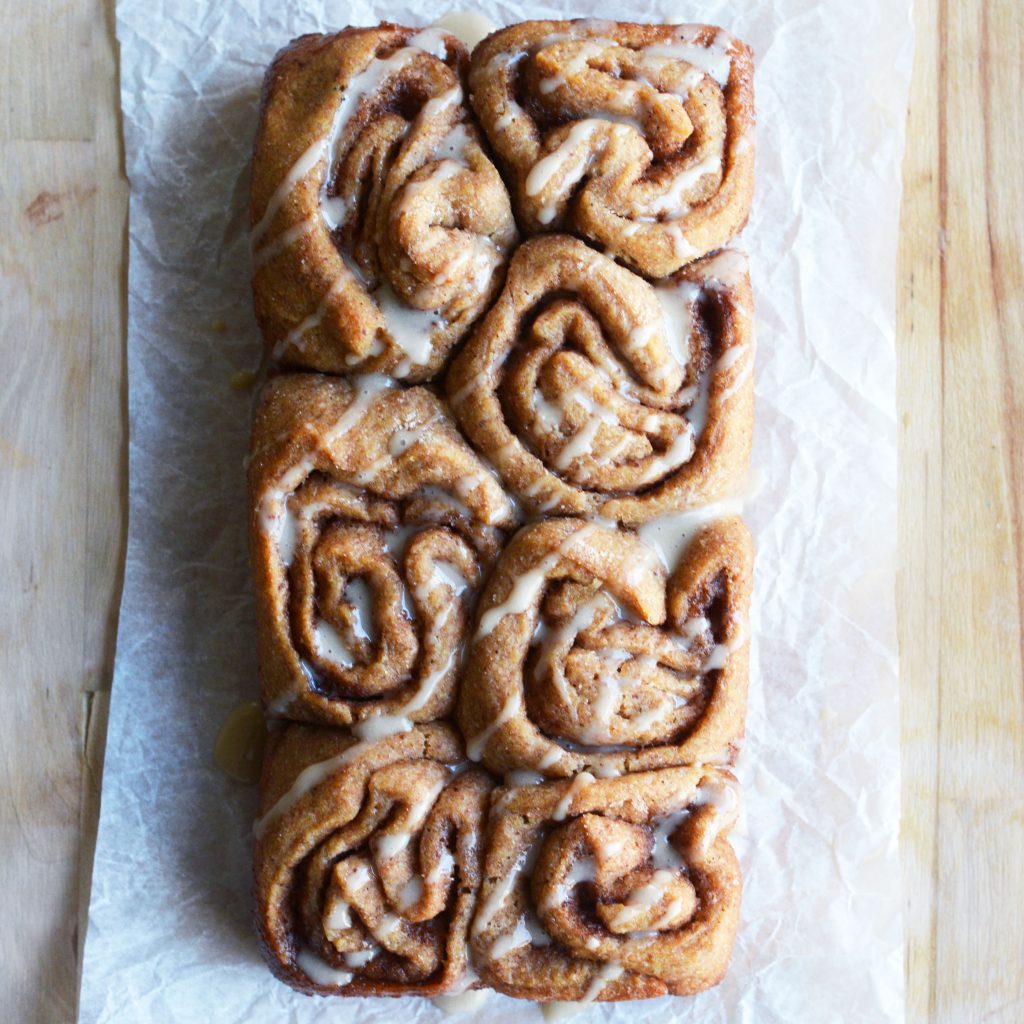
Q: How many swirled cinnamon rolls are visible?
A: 7